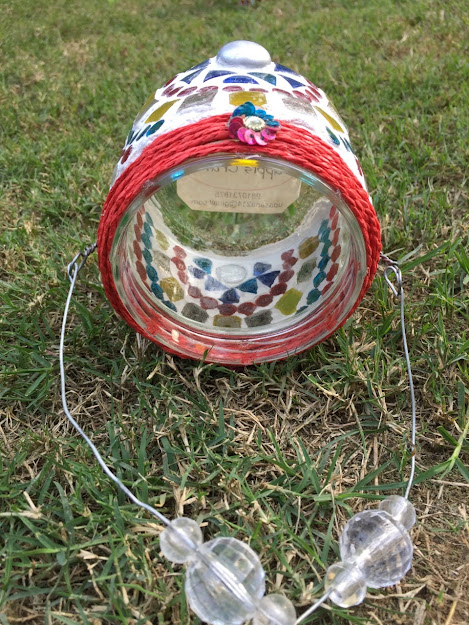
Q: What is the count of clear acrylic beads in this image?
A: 6